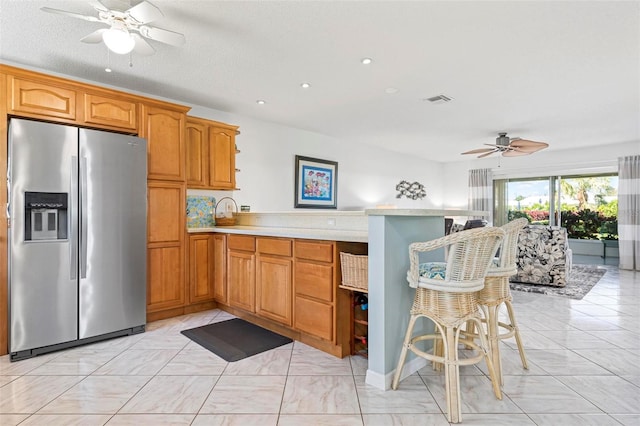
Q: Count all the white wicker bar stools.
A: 2